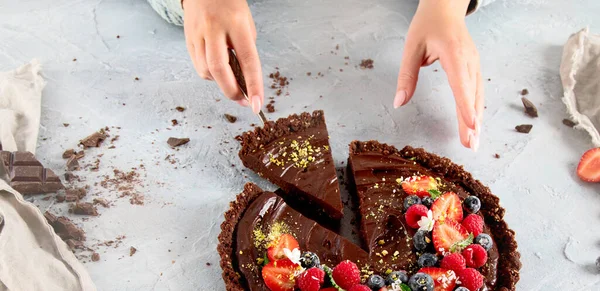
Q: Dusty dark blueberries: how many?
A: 11